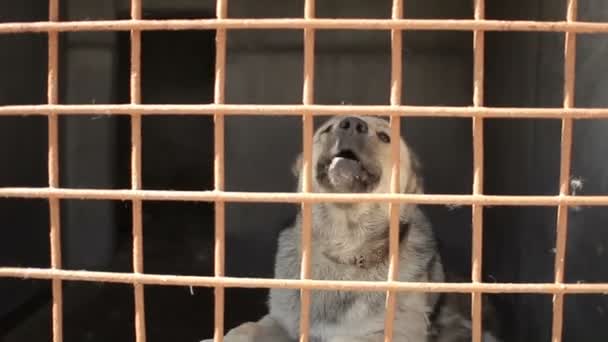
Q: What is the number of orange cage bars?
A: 11